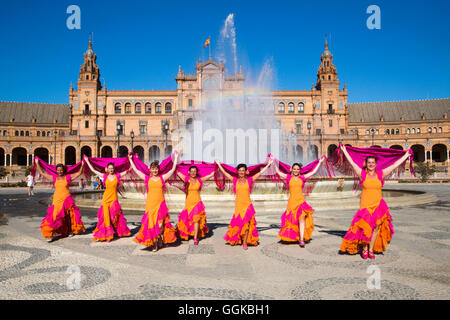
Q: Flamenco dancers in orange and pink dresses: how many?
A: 7